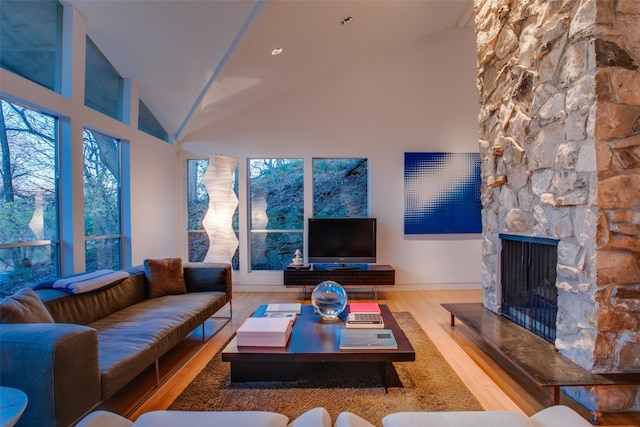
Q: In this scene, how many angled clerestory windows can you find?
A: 3